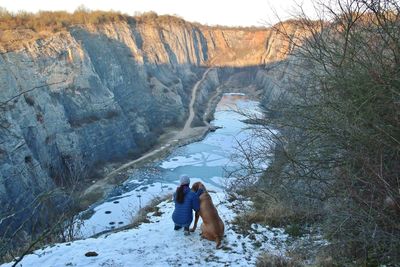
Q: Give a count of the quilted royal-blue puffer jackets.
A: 1